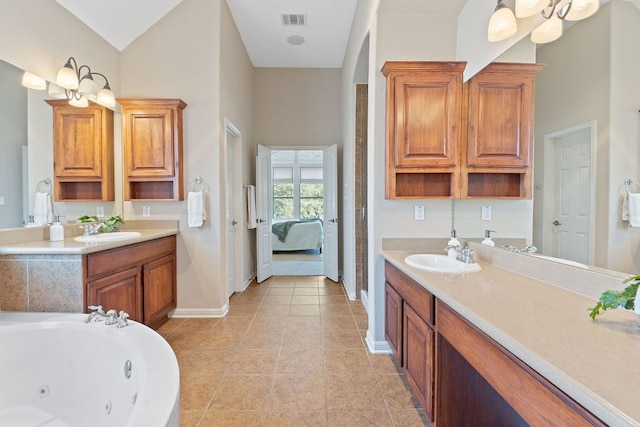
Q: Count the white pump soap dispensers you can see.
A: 2